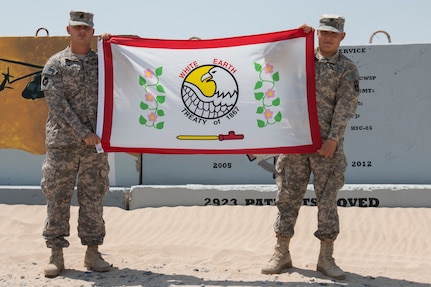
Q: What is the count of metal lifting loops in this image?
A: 3